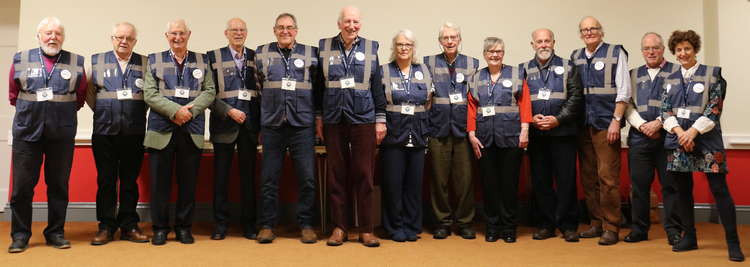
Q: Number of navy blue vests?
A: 13